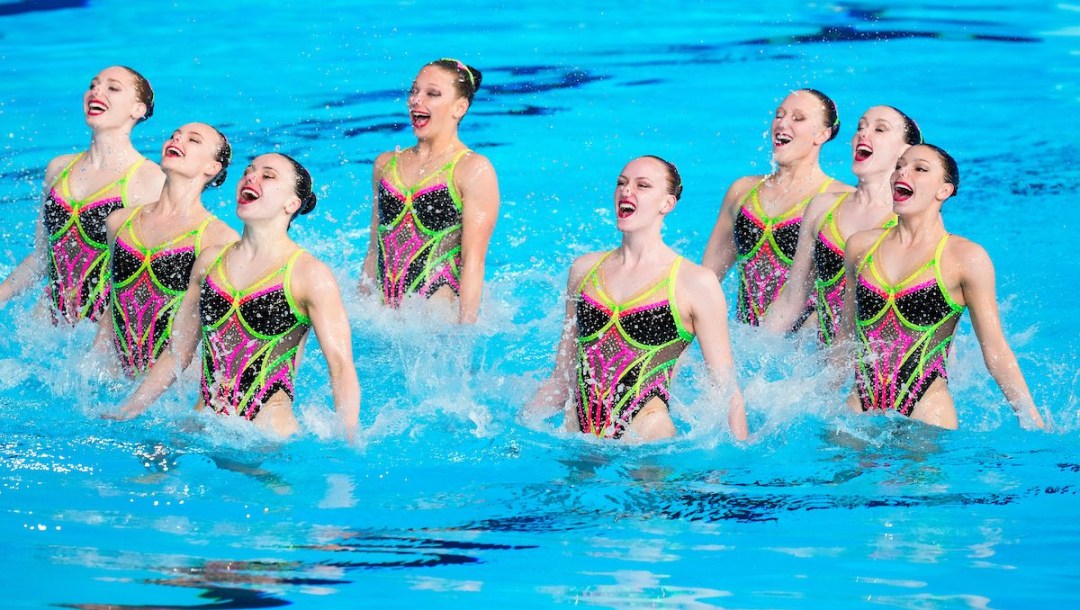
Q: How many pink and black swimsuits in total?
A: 8